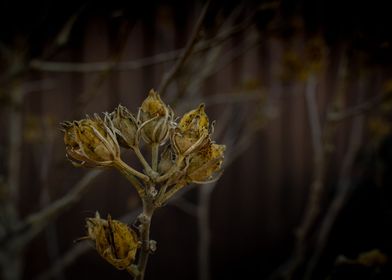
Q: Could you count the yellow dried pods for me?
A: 6